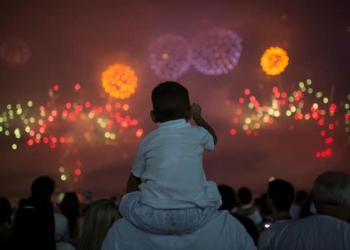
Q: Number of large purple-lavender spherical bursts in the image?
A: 2